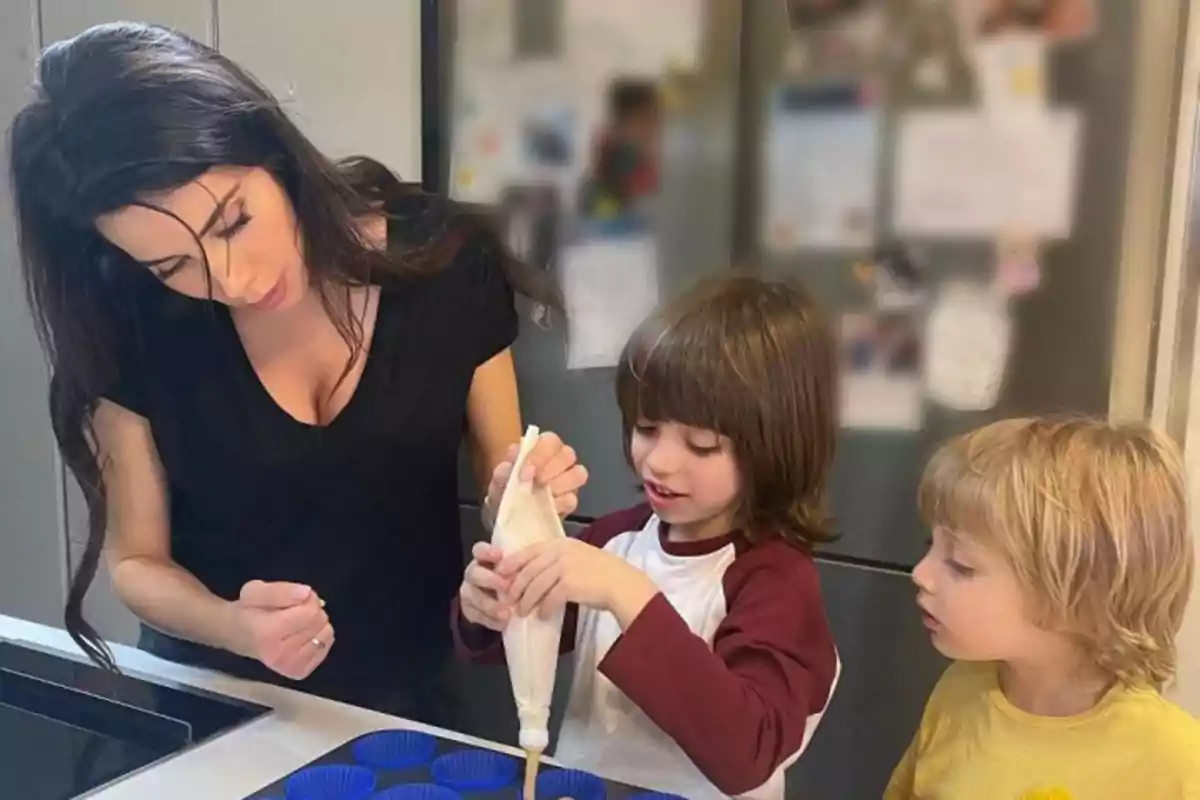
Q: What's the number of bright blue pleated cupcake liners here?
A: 6